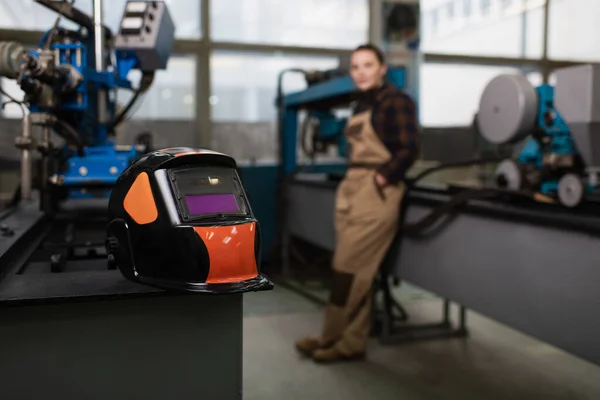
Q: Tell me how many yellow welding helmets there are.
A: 0